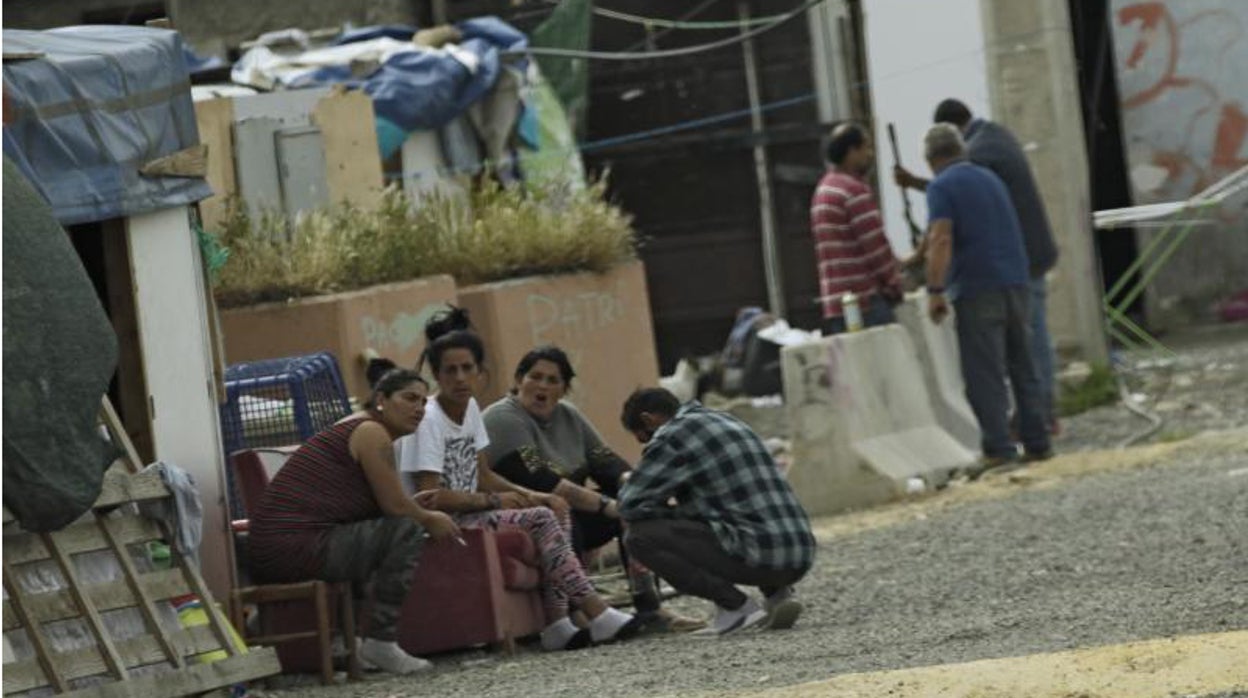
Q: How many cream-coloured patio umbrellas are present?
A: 0